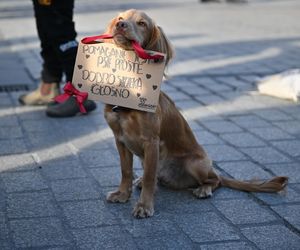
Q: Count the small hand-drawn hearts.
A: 7